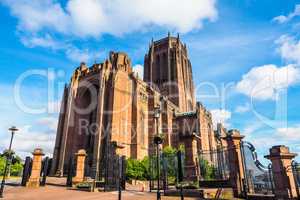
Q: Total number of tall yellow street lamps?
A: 0